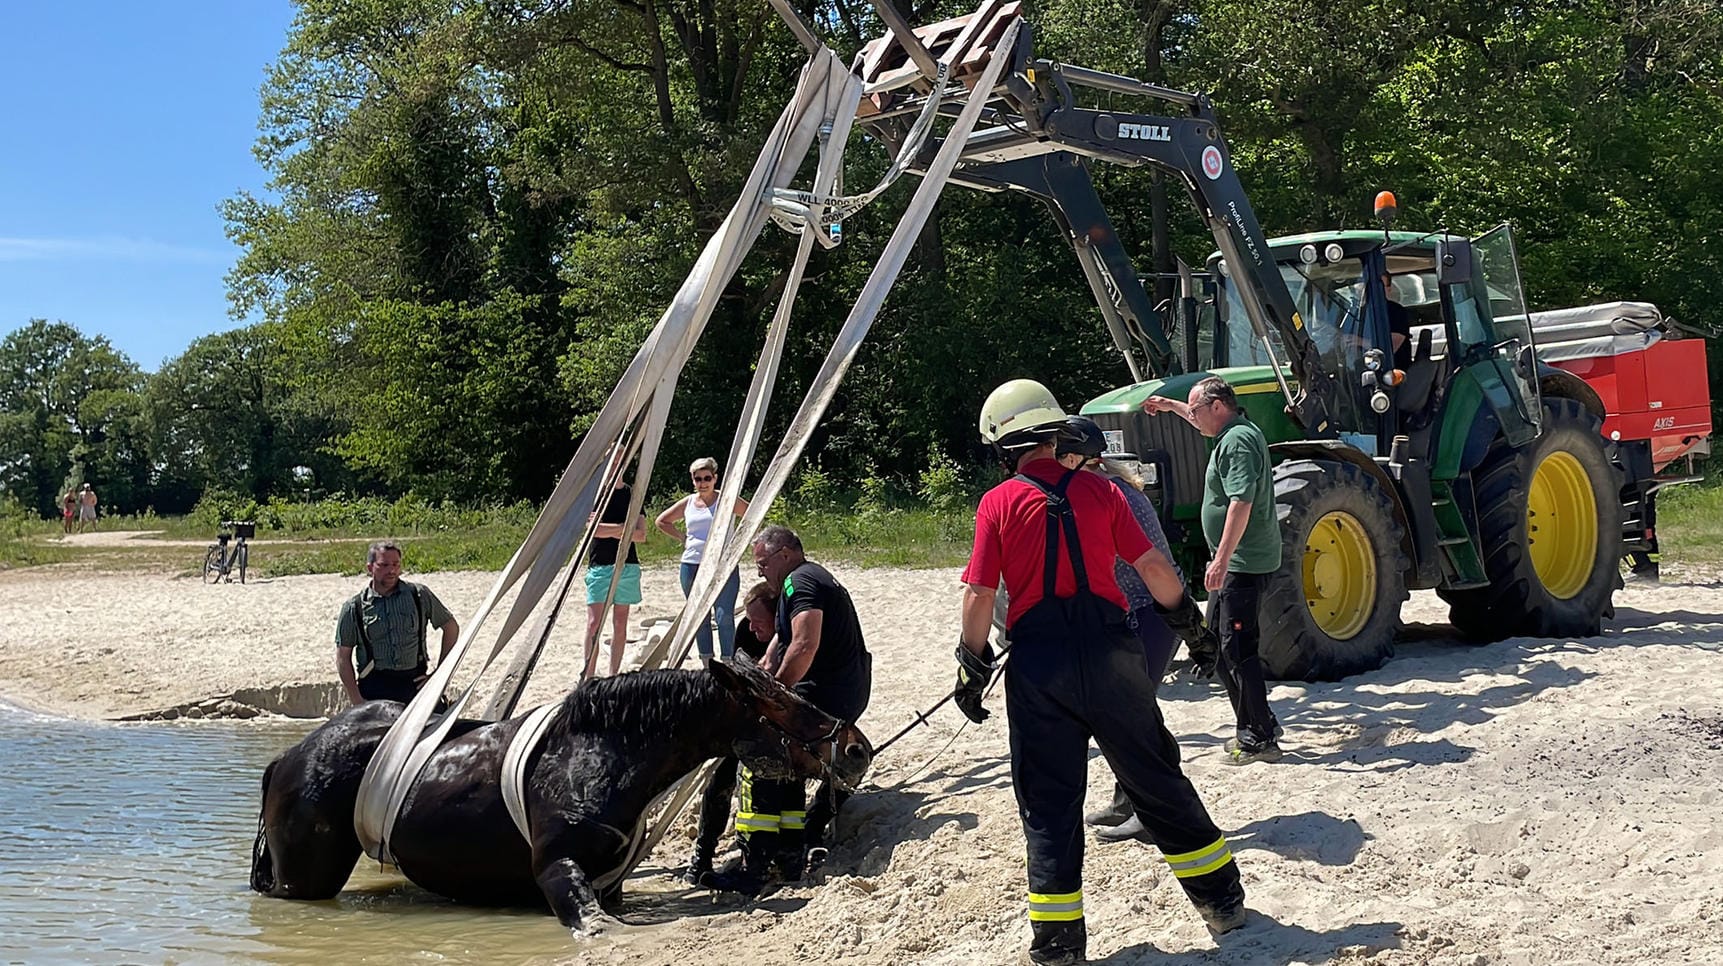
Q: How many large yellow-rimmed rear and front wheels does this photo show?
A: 2